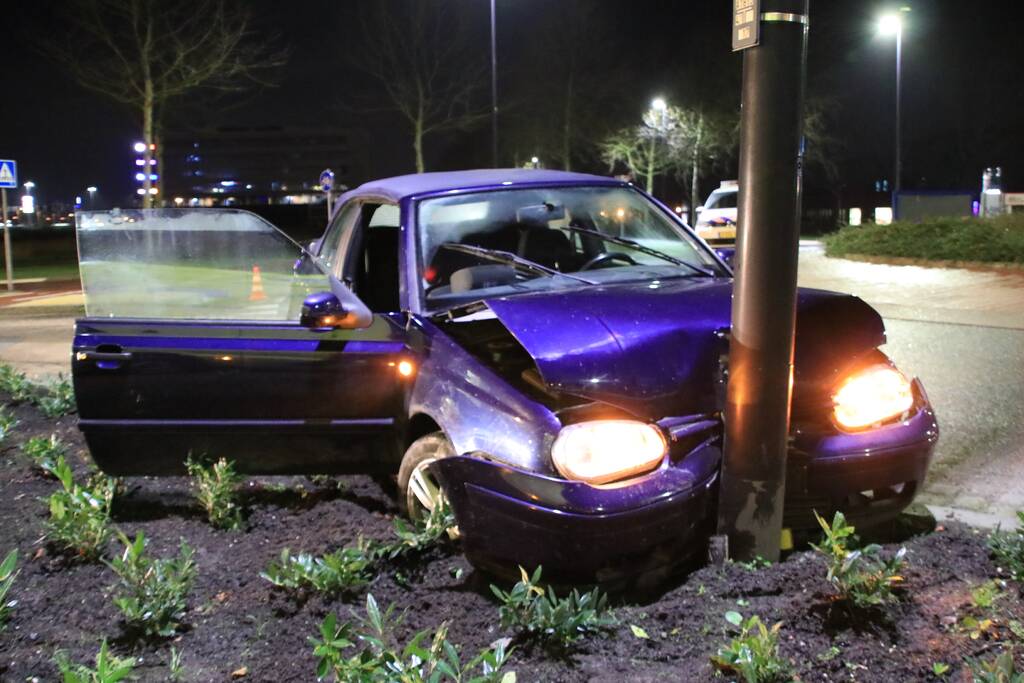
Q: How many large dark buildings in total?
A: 1